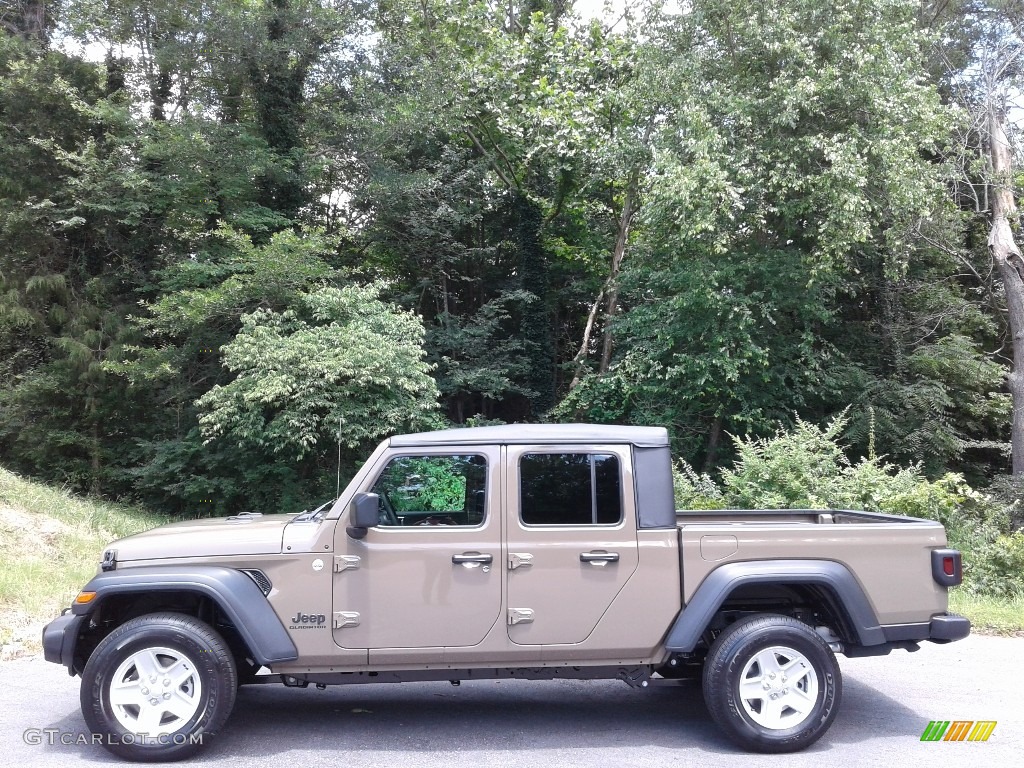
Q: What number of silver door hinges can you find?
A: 4